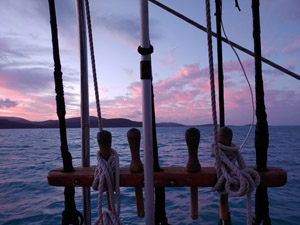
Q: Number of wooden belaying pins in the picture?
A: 4